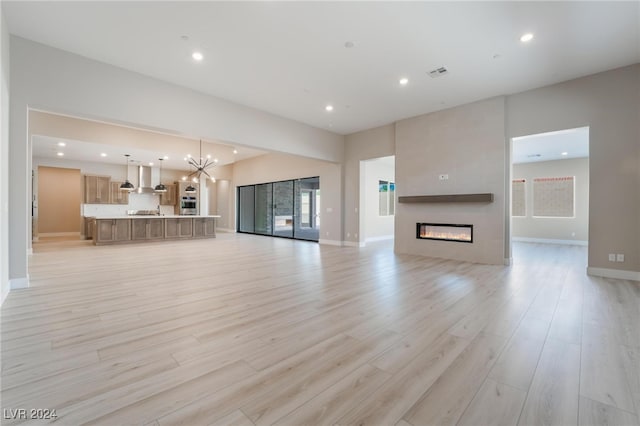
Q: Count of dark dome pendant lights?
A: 3